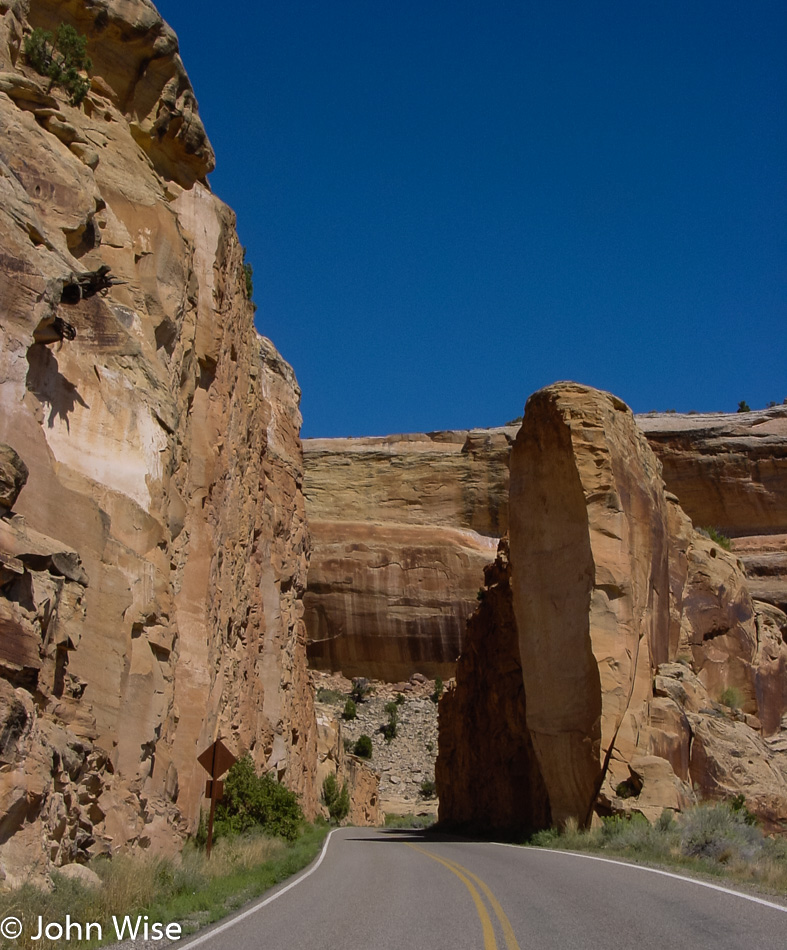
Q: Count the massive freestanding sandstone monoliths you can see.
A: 1